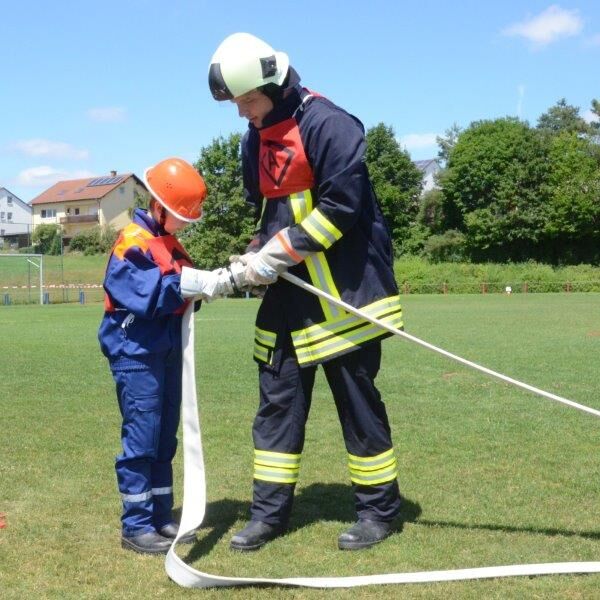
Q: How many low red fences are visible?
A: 1